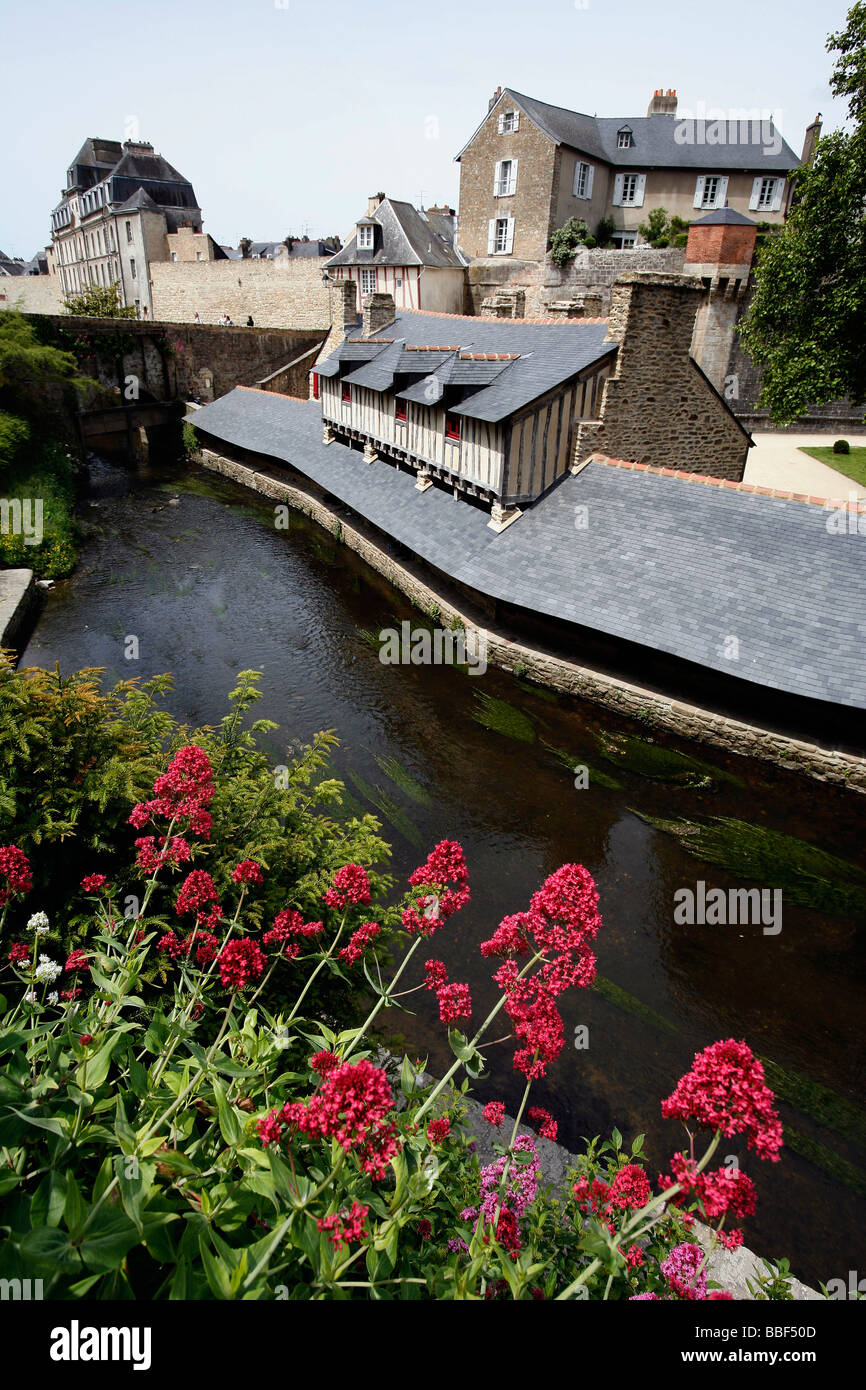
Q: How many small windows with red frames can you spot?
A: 3